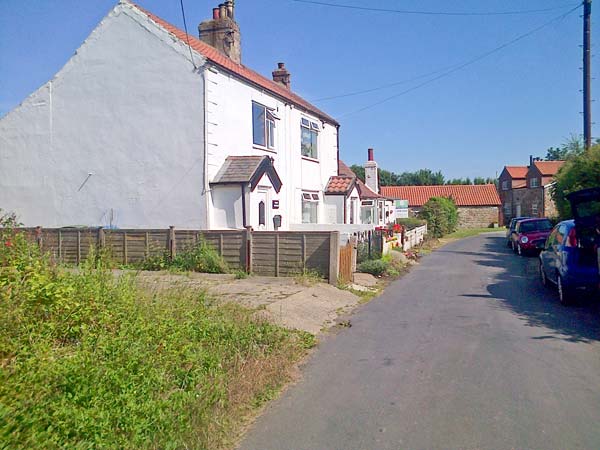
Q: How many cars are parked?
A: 3